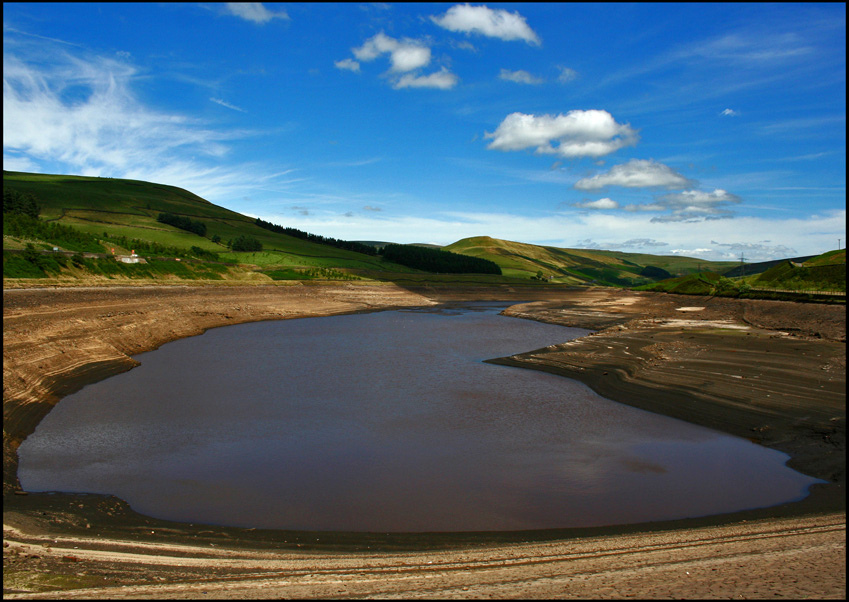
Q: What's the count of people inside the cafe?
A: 0